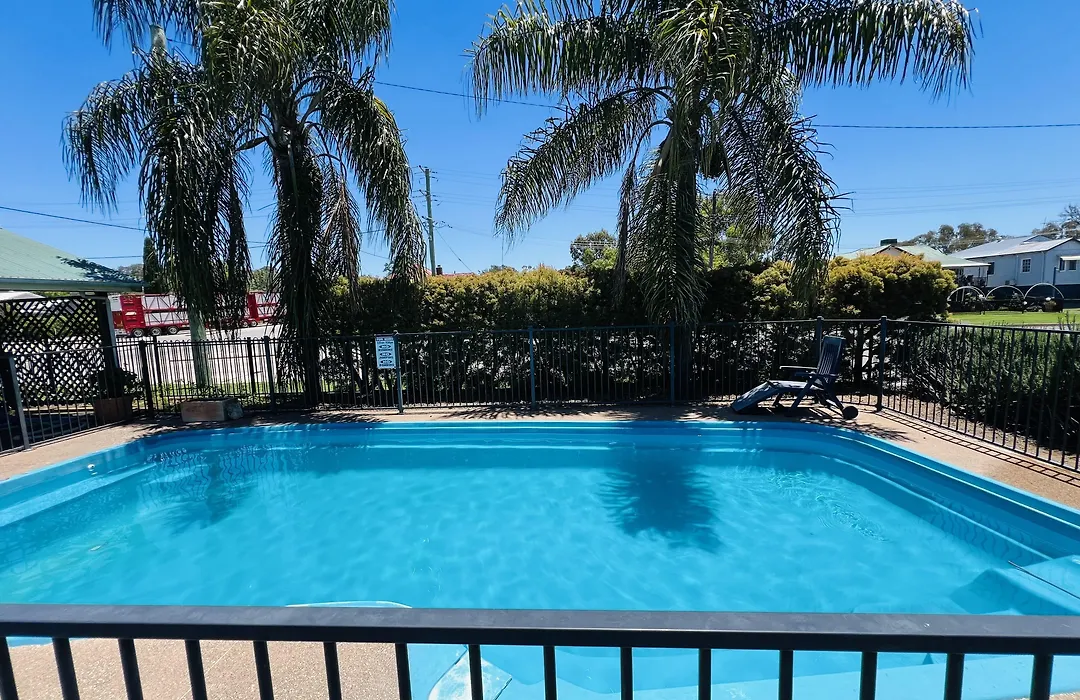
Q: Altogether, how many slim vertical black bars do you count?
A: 15